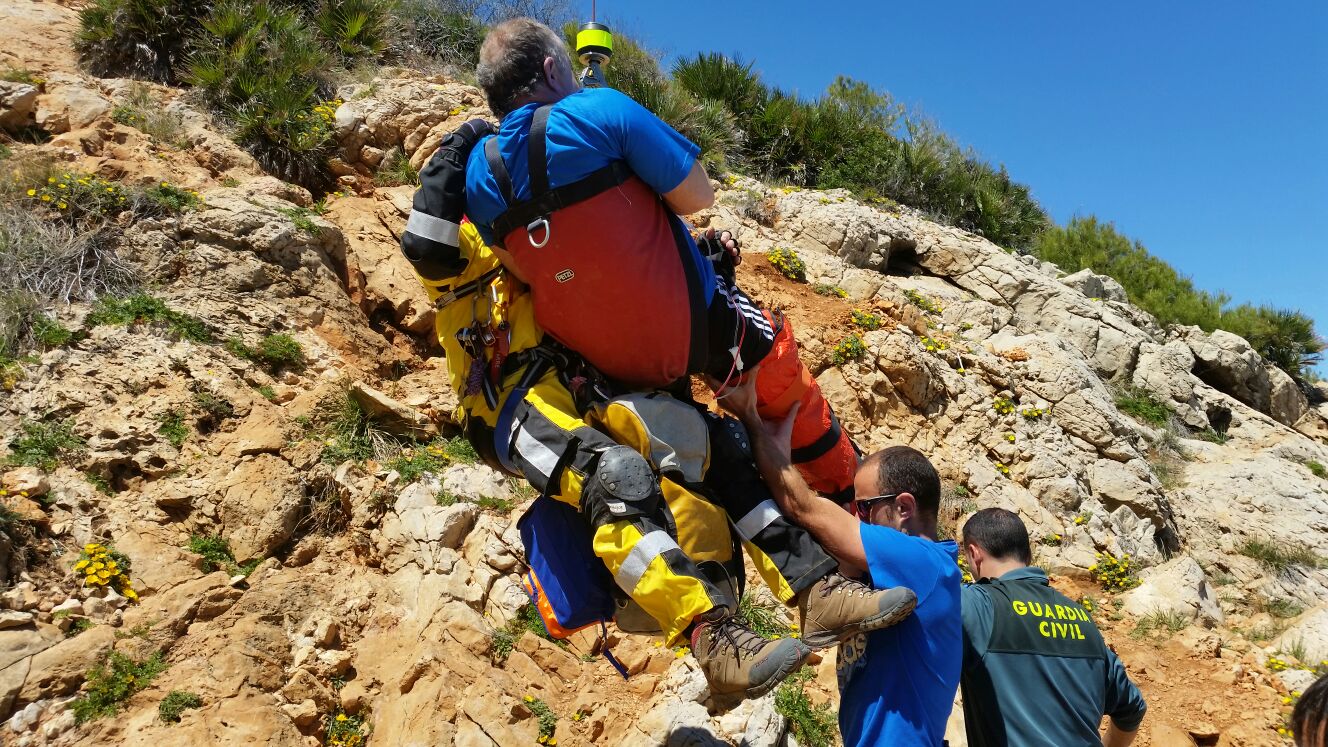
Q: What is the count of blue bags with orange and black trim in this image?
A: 1